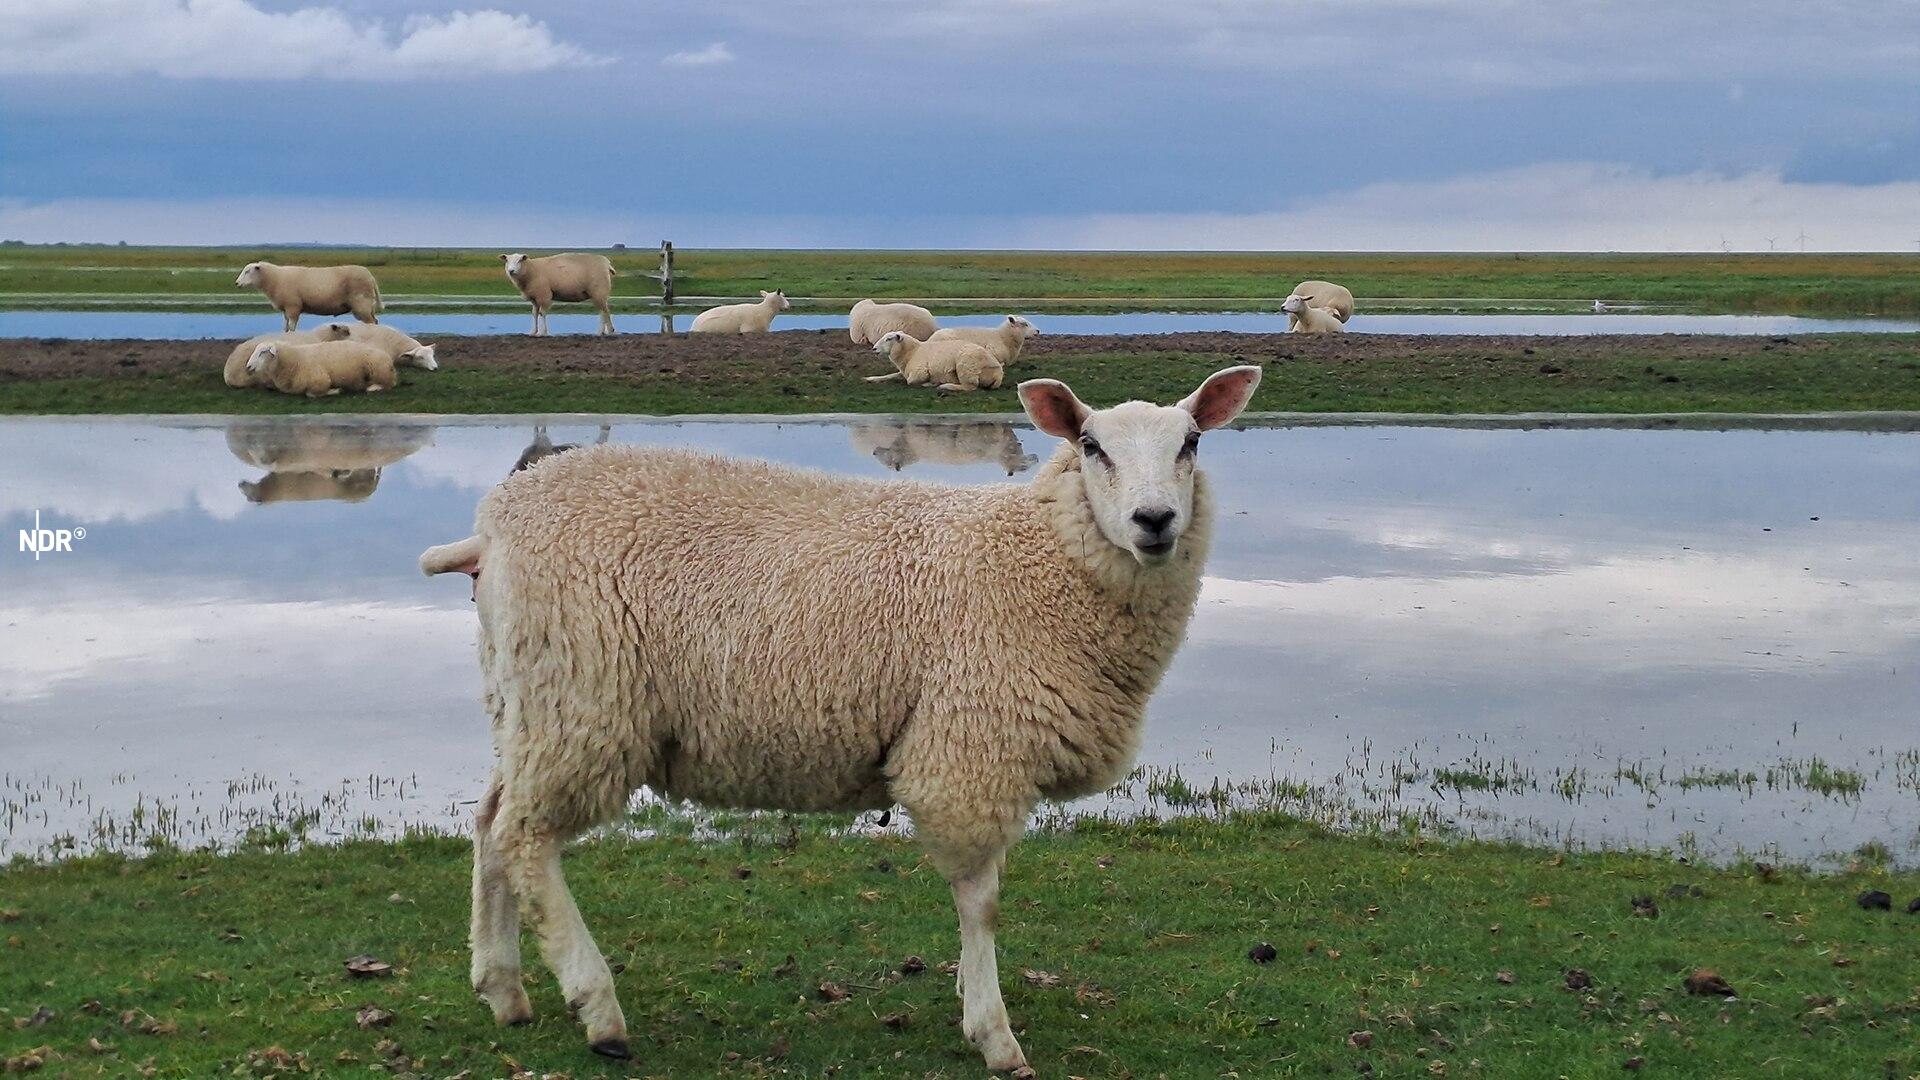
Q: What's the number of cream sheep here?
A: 12